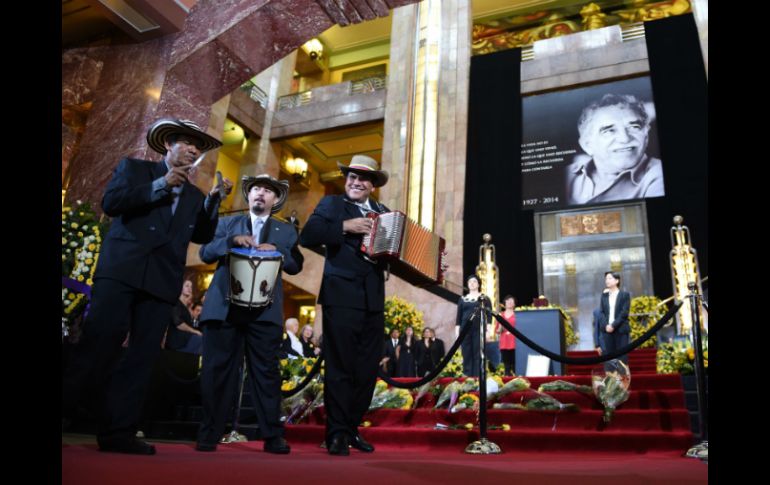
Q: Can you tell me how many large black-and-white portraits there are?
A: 1